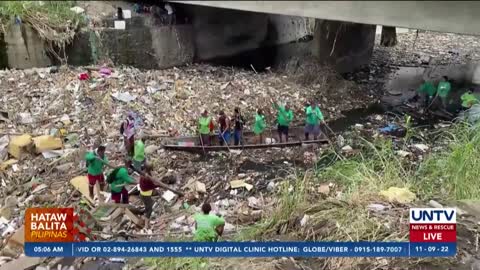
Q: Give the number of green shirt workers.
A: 11